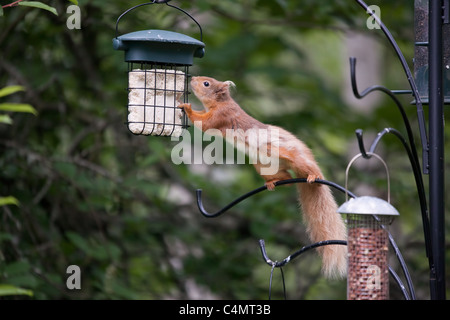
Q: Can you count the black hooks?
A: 4